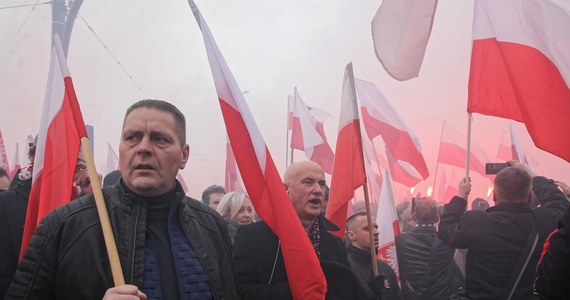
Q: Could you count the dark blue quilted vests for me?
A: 1